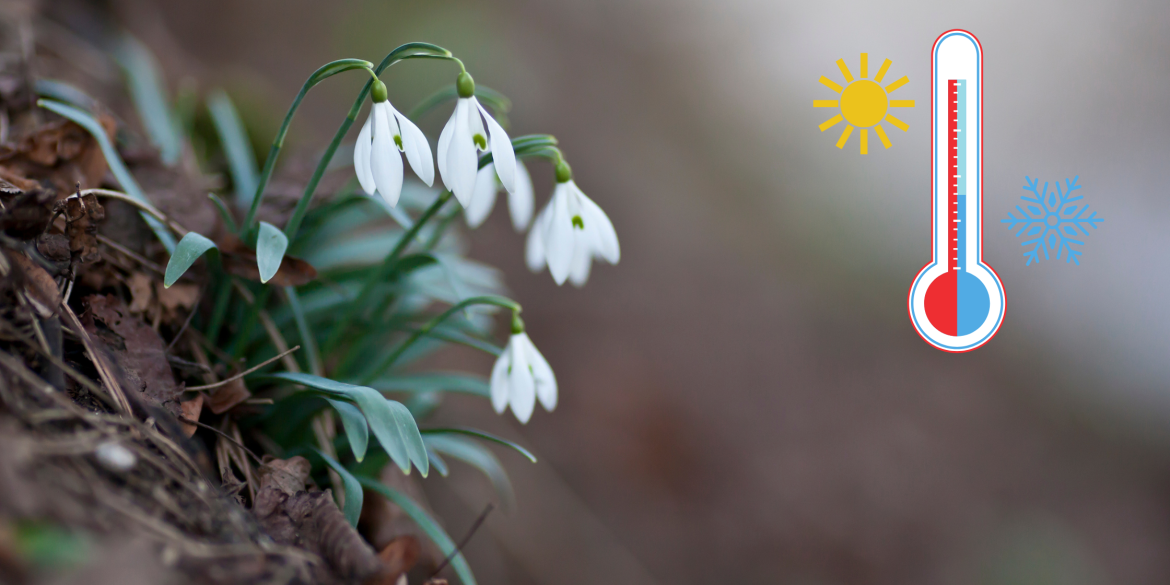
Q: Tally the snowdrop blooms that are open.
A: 5